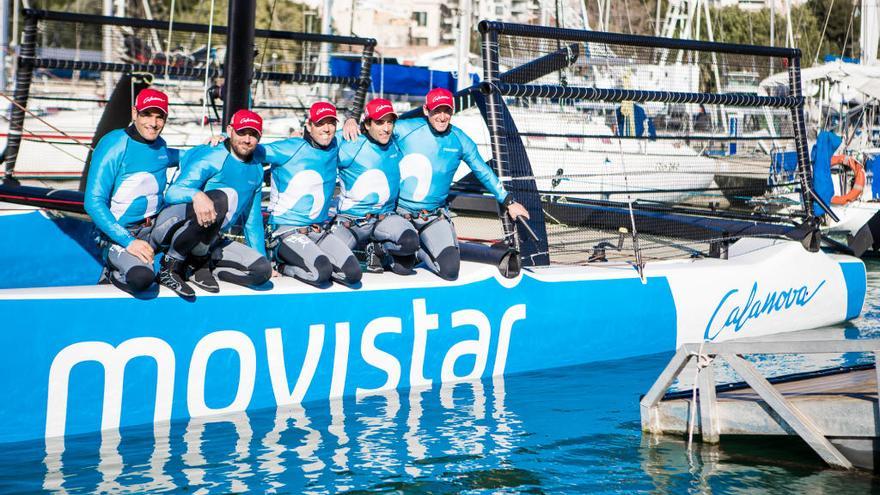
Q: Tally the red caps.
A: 5